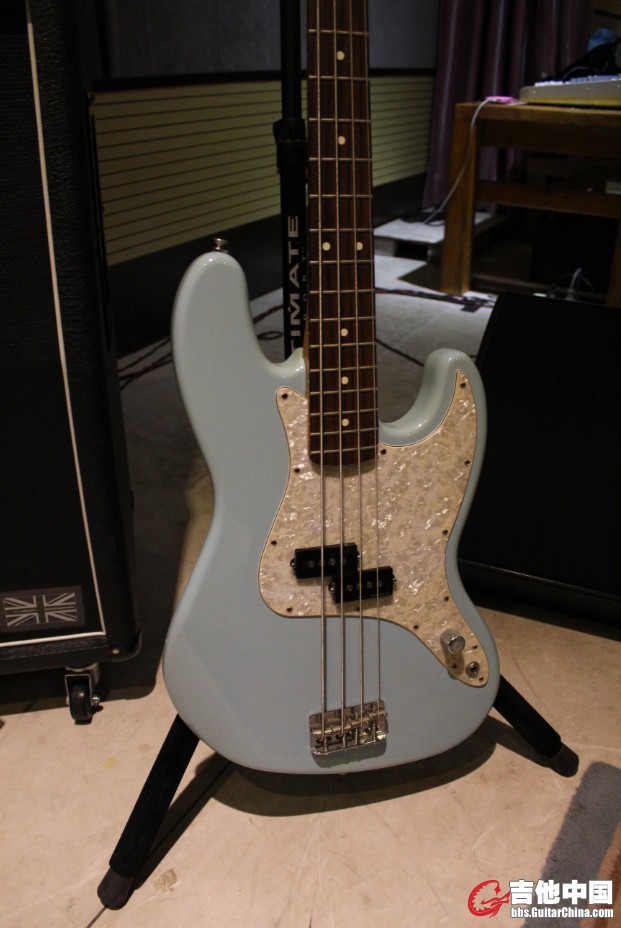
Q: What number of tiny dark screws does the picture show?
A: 14